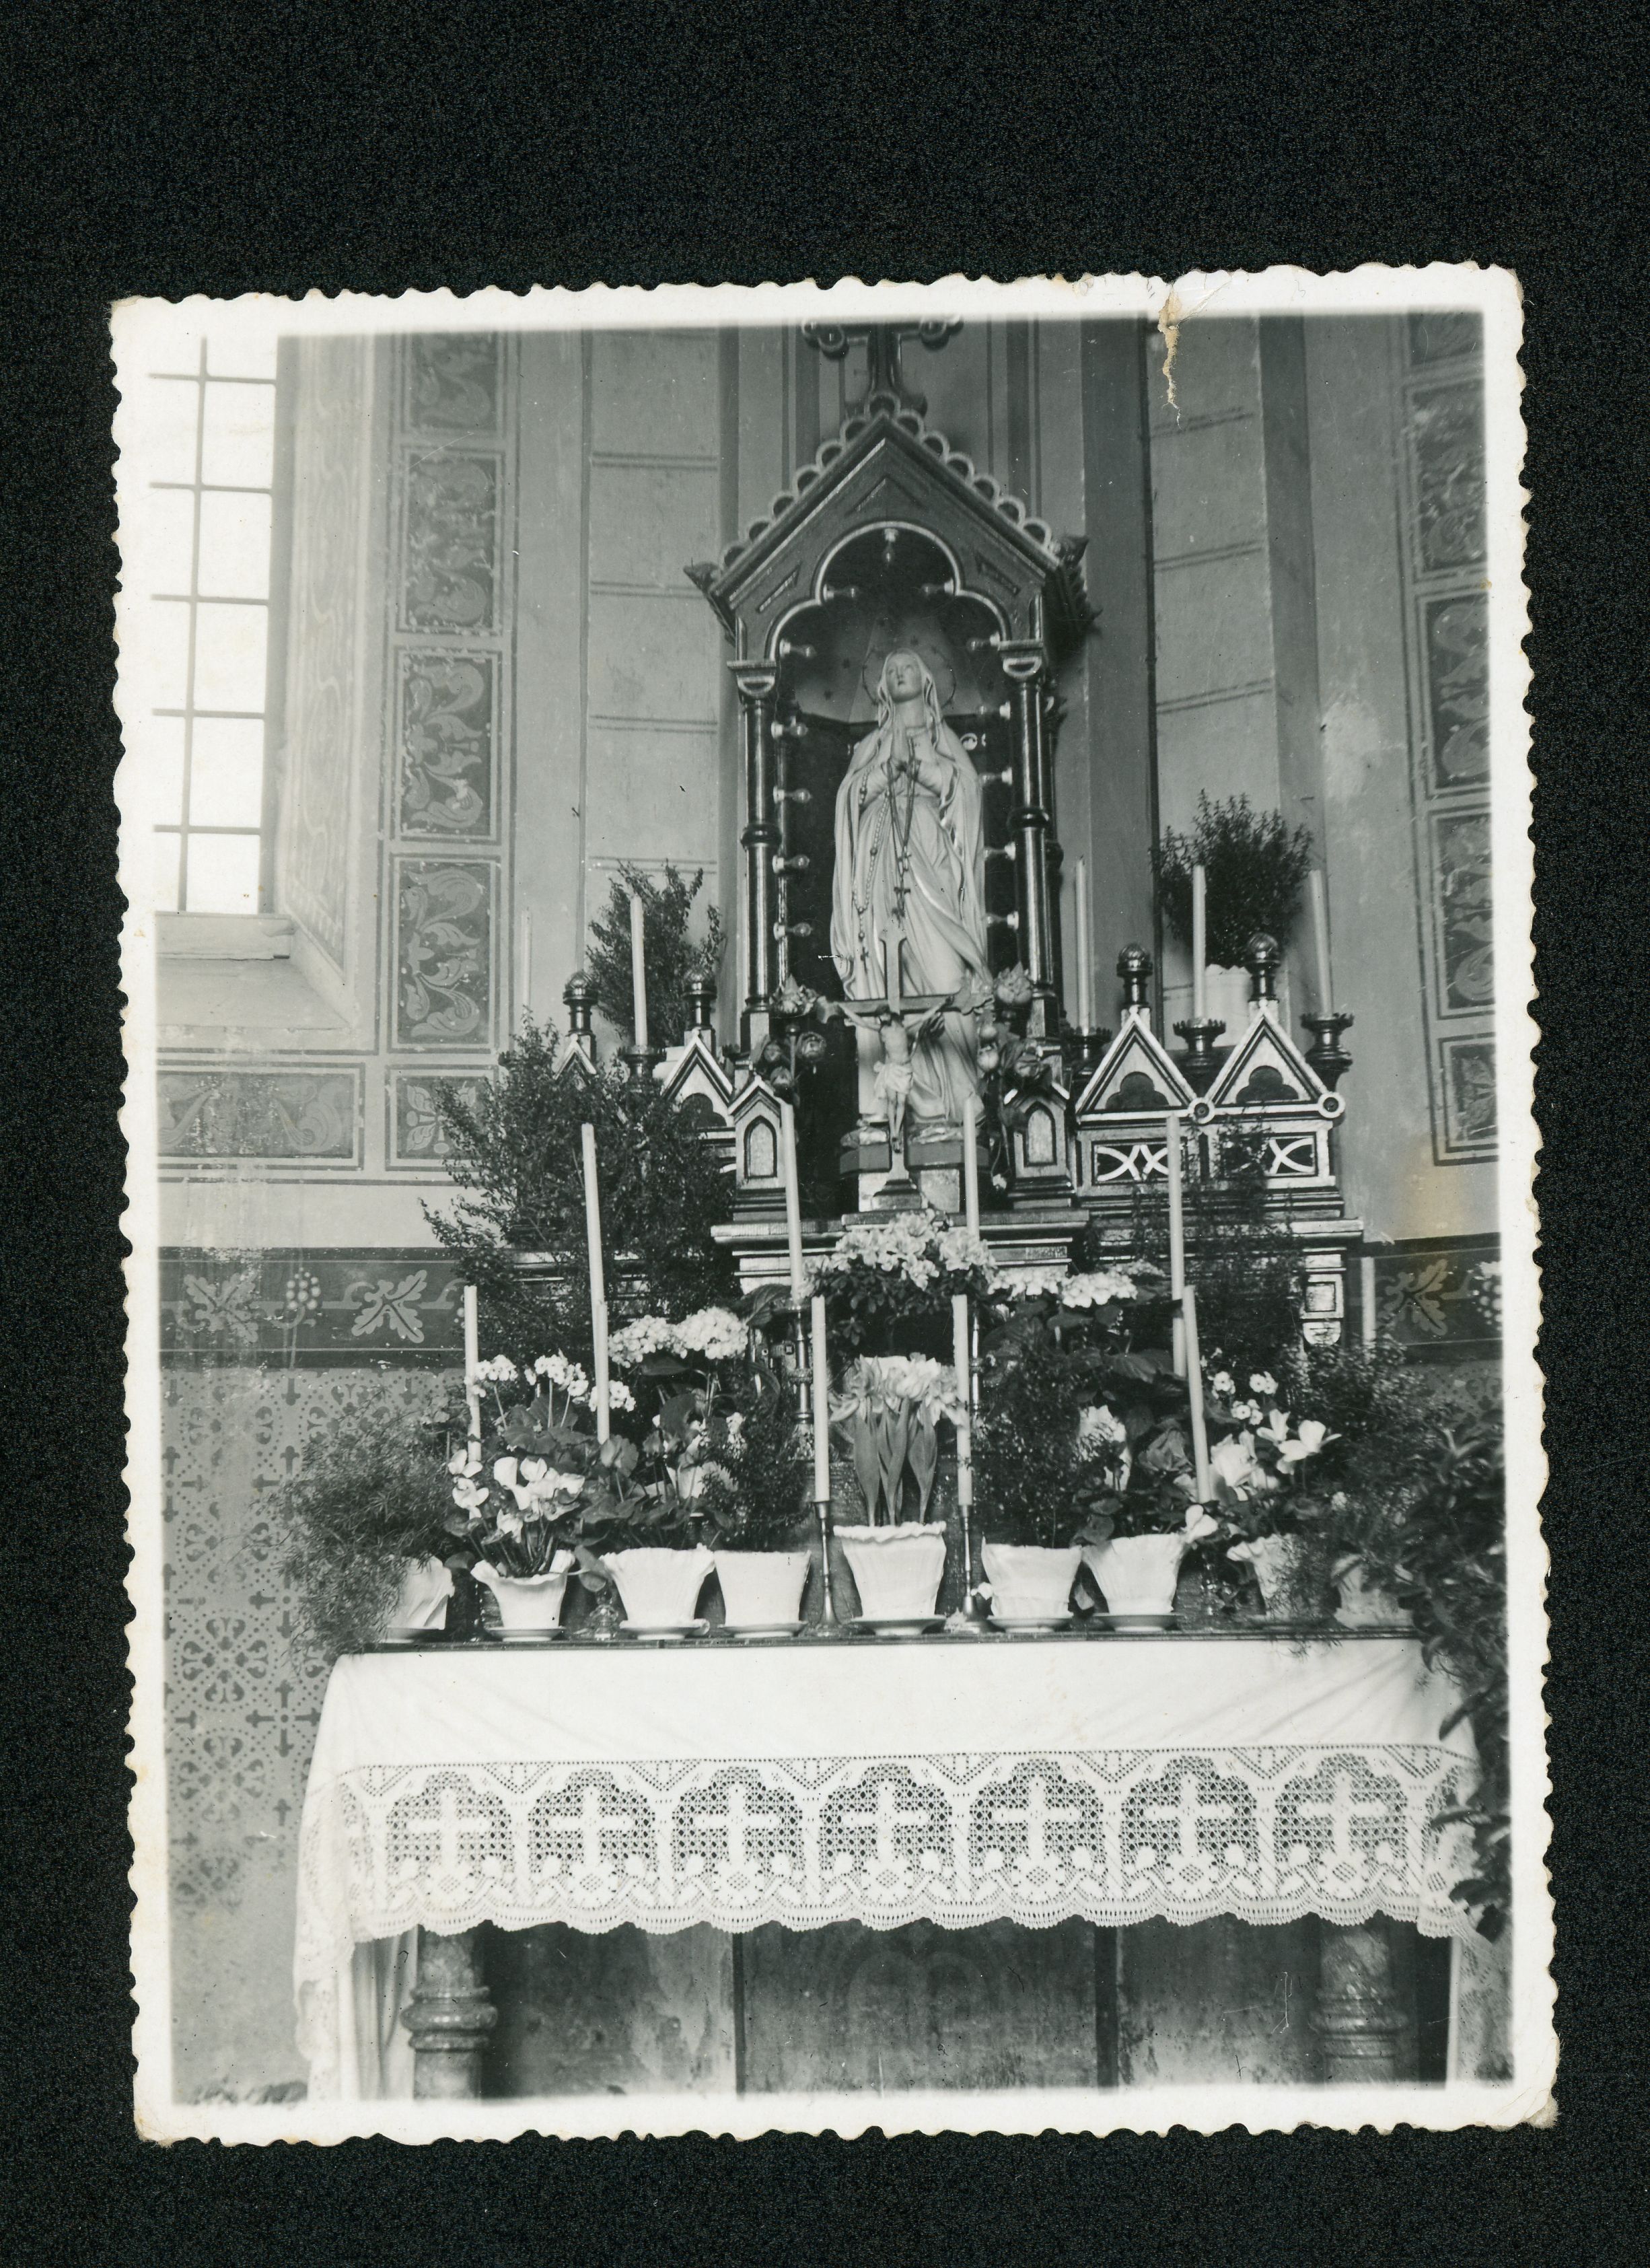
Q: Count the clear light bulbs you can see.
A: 13